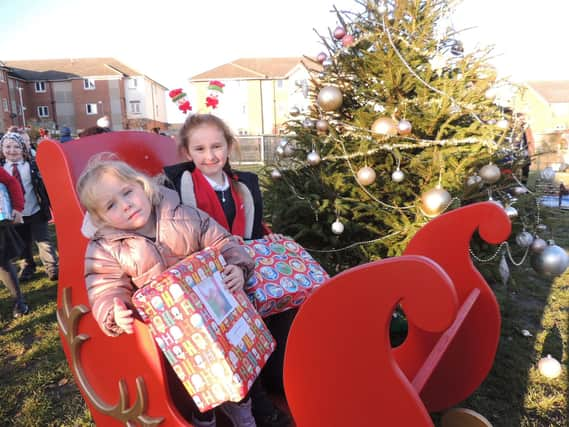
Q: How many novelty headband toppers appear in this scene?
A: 2